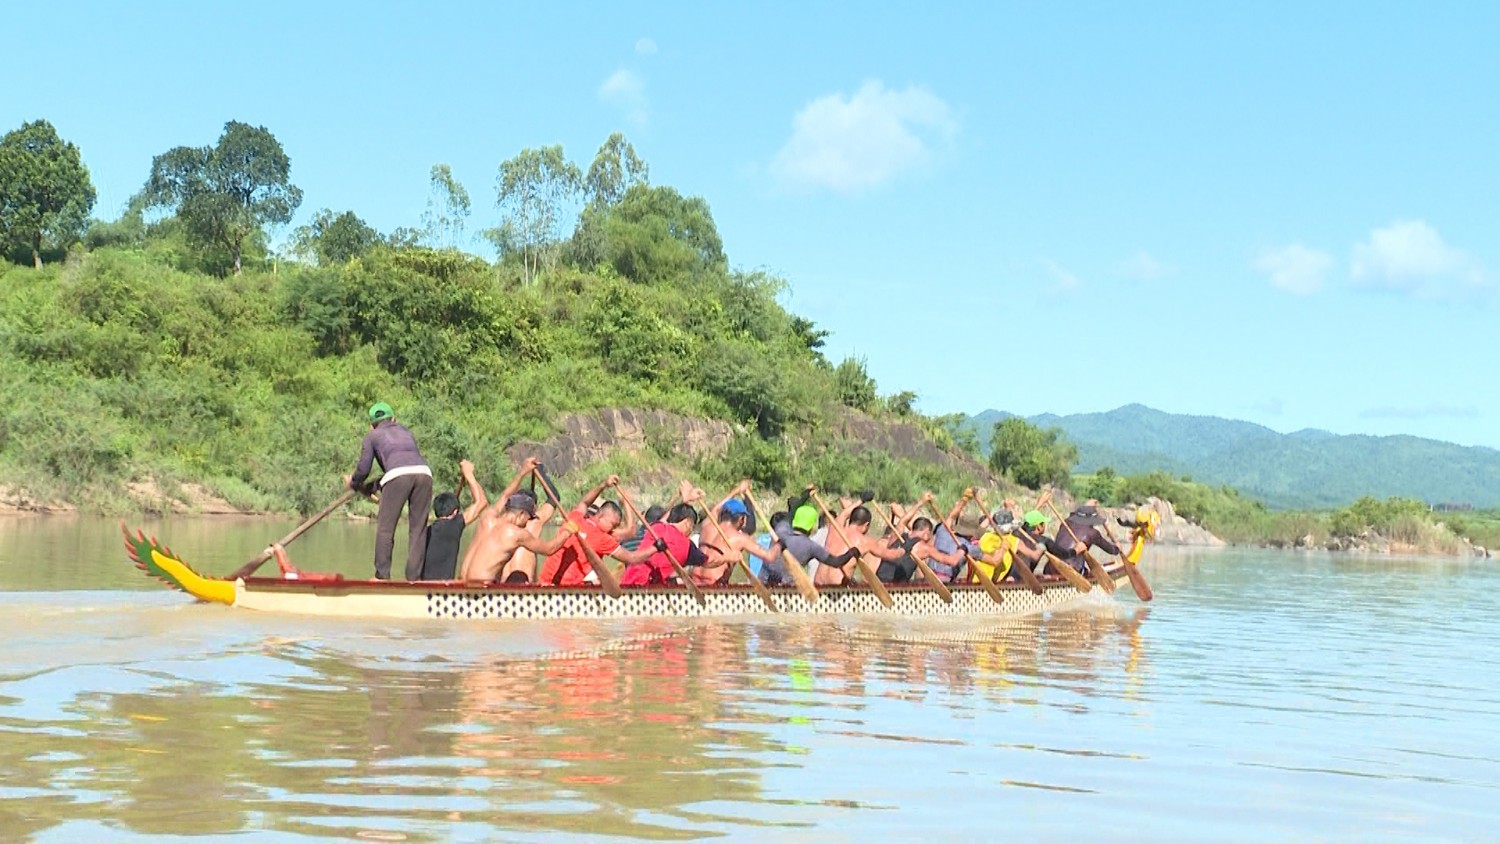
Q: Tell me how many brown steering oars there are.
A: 1